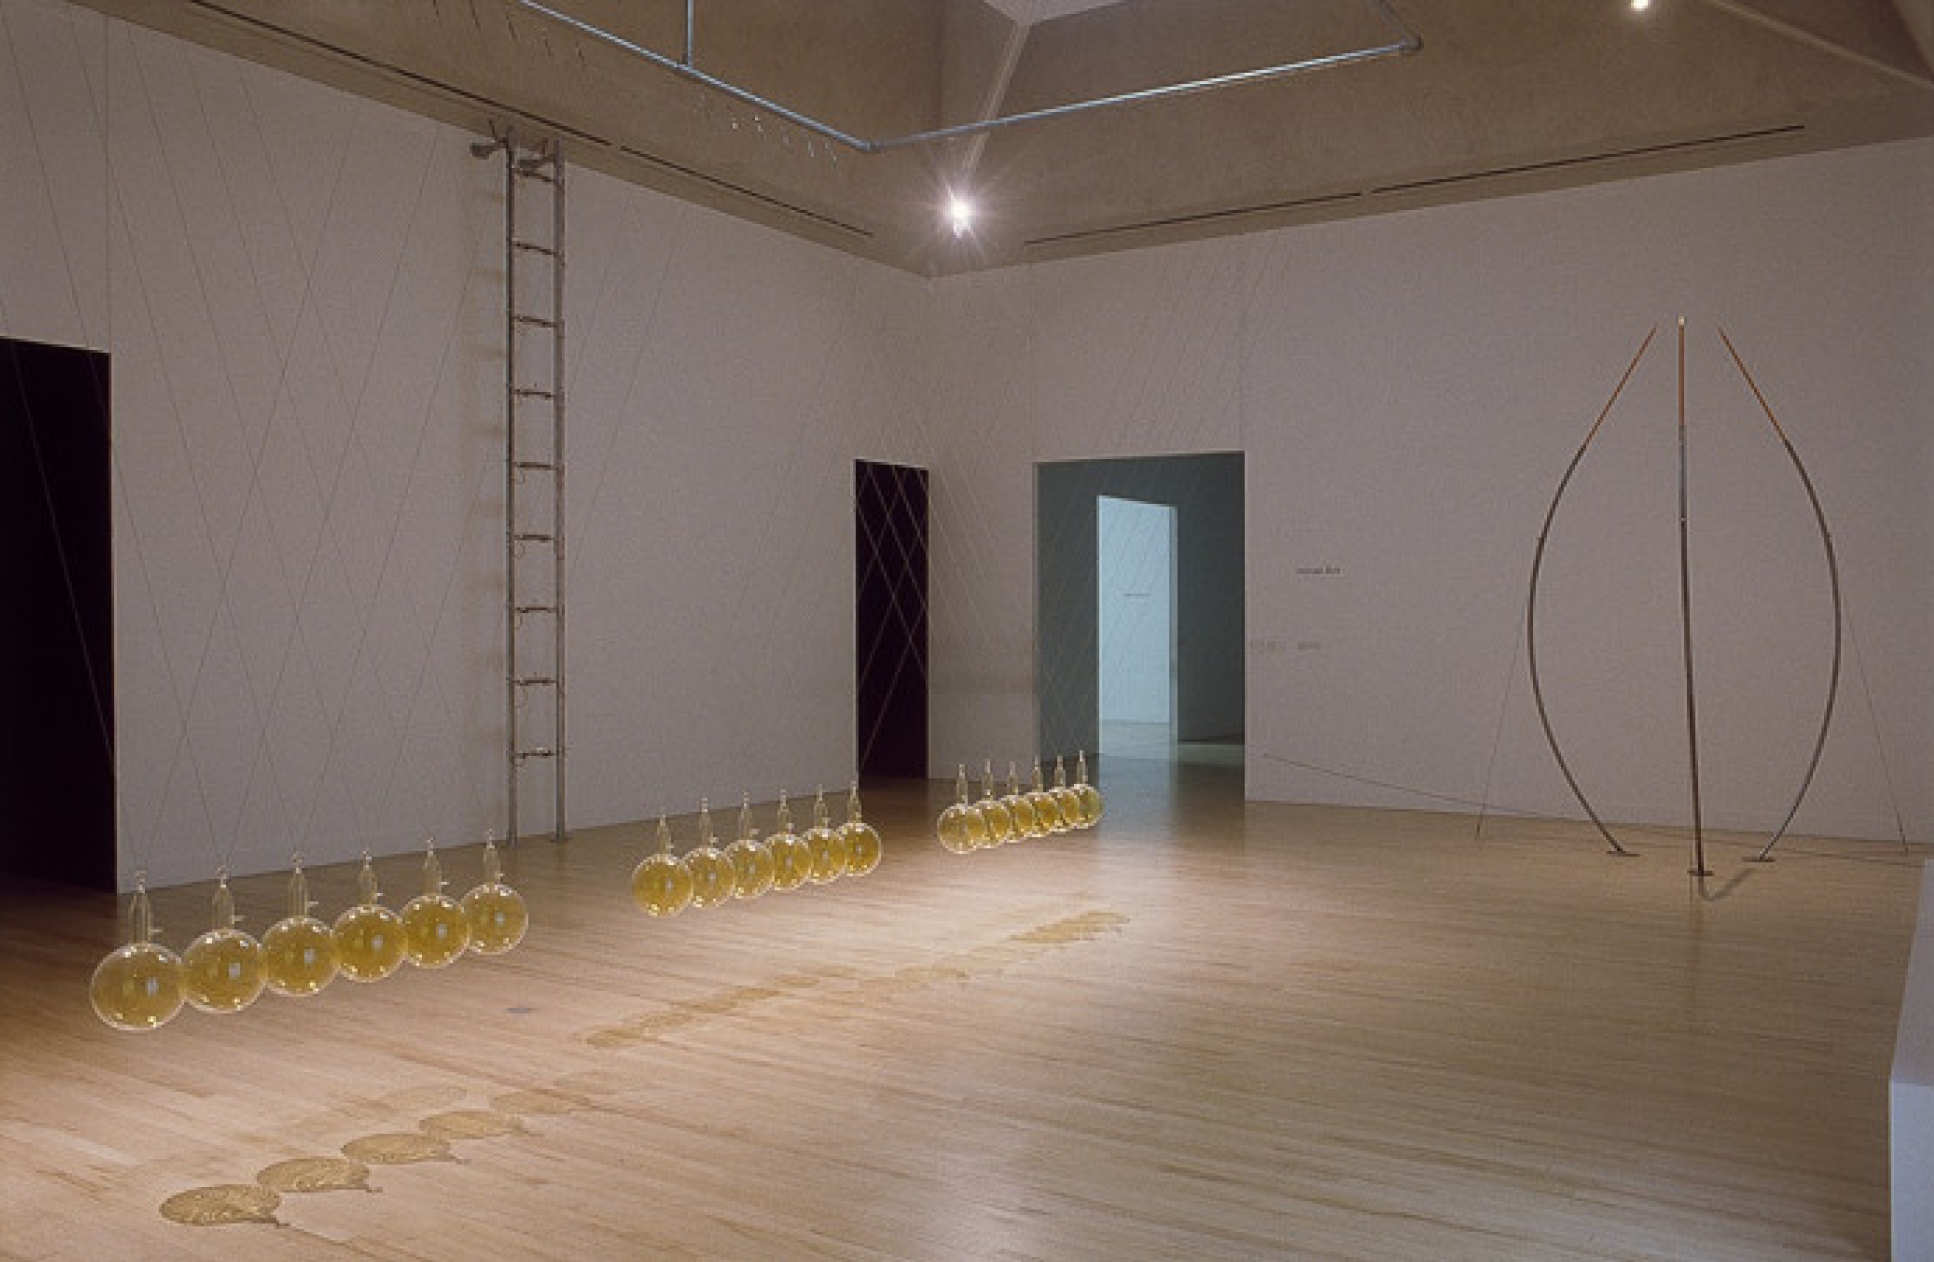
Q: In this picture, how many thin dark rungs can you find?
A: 9